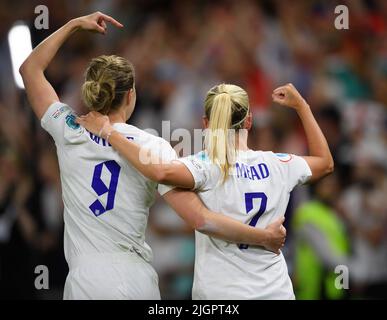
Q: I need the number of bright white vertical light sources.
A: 1